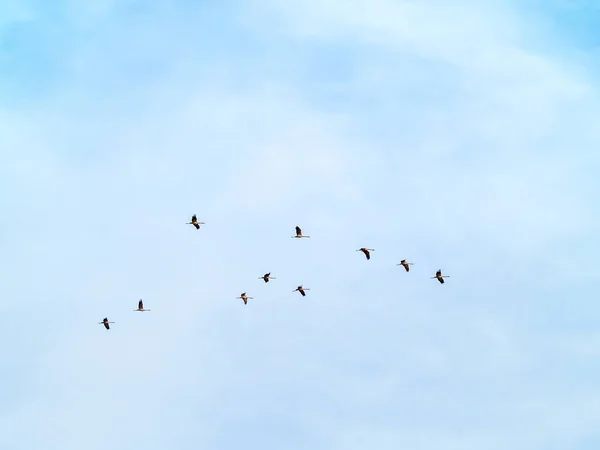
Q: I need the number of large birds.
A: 10